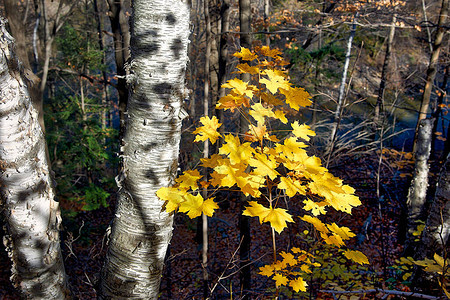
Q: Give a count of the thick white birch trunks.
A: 2